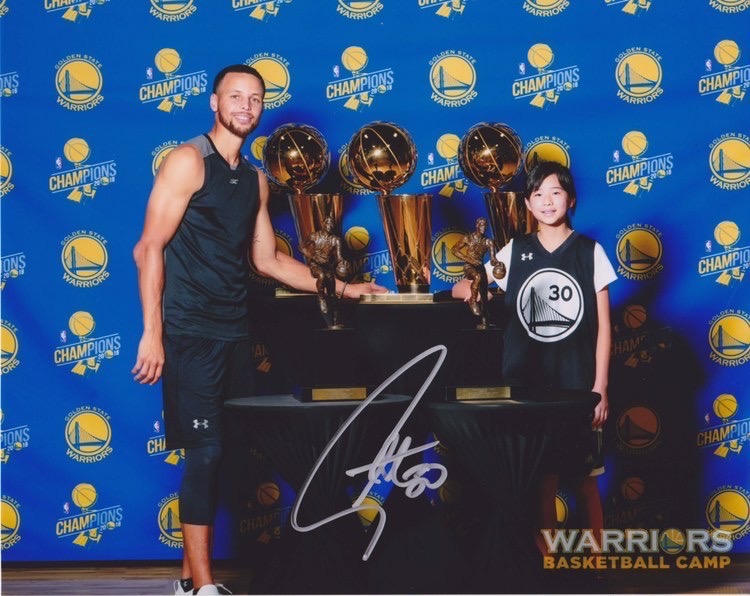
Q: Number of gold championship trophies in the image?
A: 3